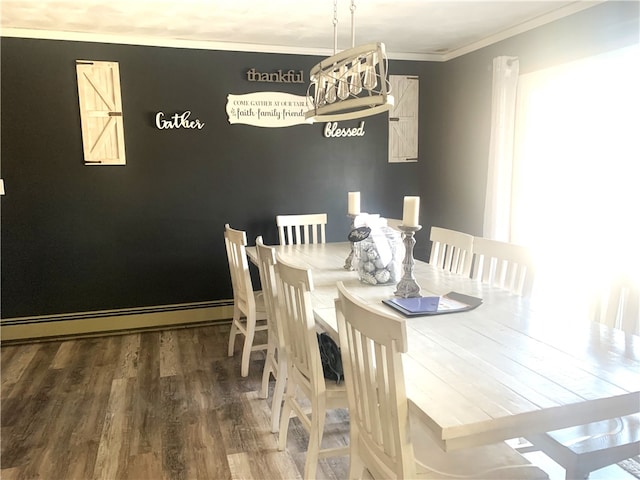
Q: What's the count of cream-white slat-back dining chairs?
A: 9